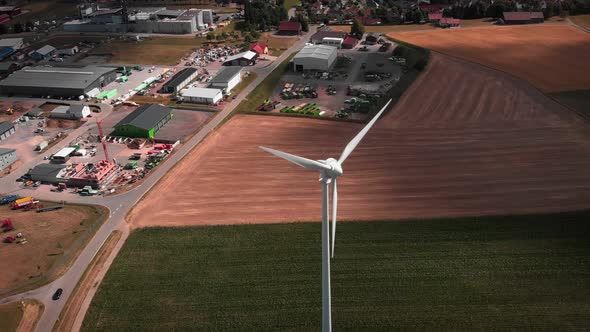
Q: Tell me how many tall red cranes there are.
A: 1